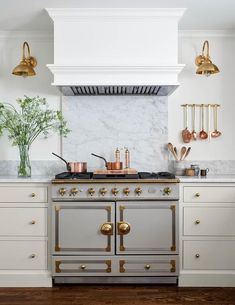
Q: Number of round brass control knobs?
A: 8